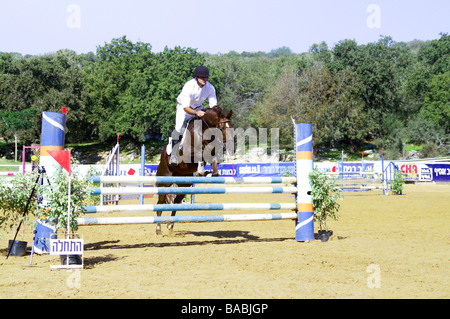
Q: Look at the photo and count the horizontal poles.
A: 4